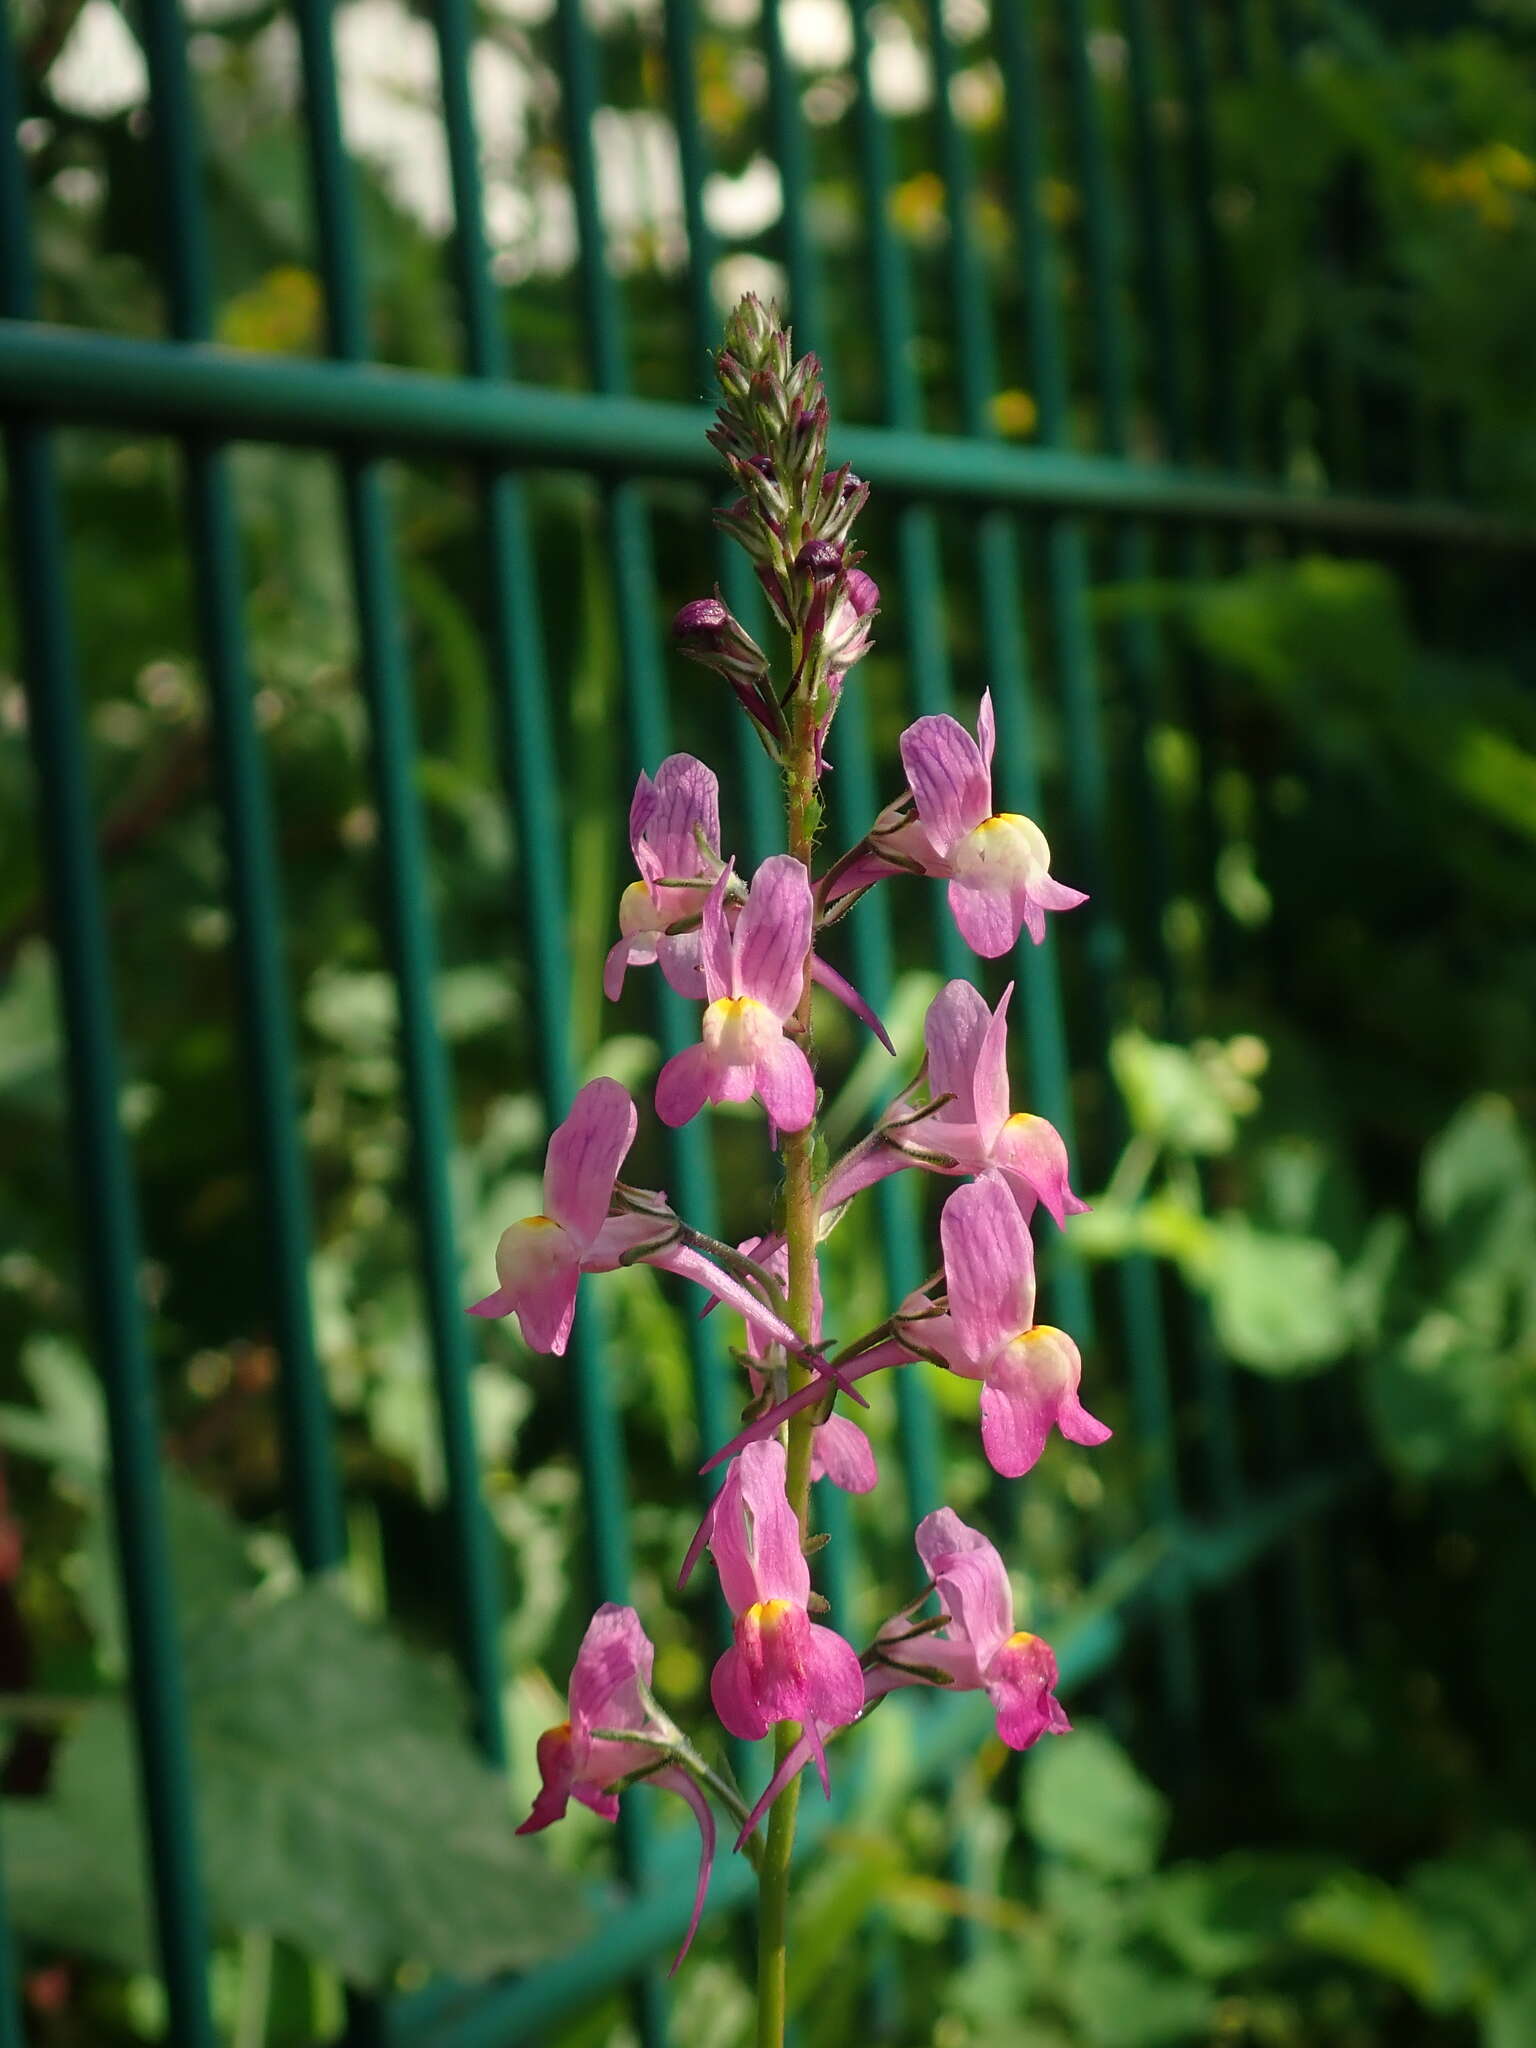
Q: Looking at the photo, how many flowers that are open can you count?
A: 10